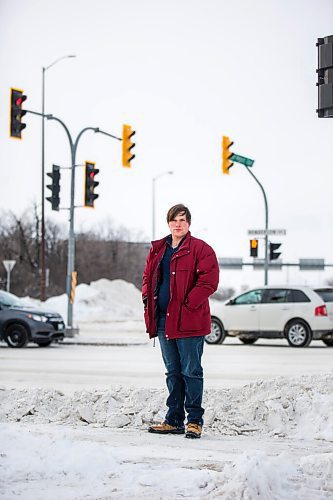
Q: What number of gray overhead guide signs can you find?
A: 3